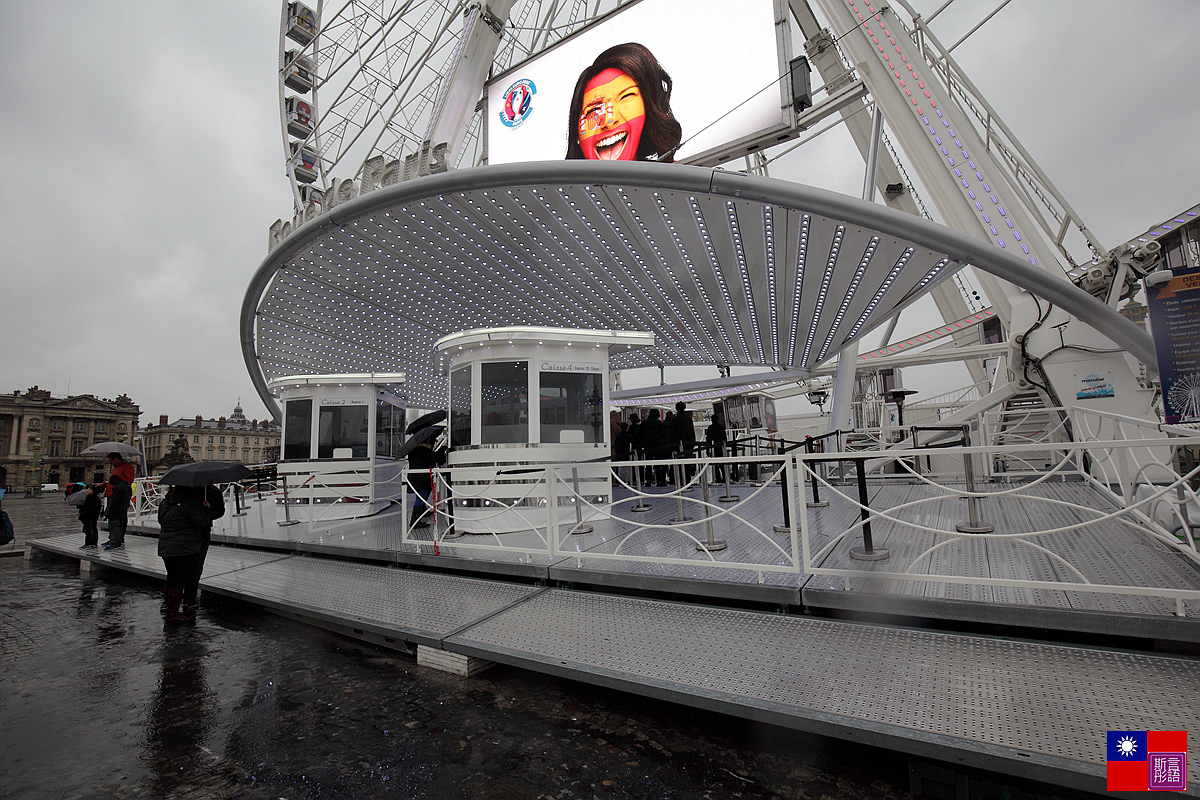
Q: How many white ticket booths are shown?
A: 2